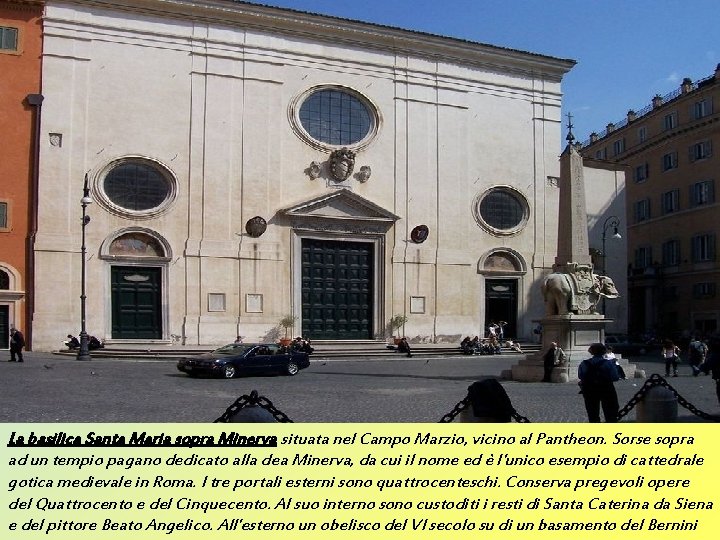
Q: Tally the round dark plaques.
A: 2